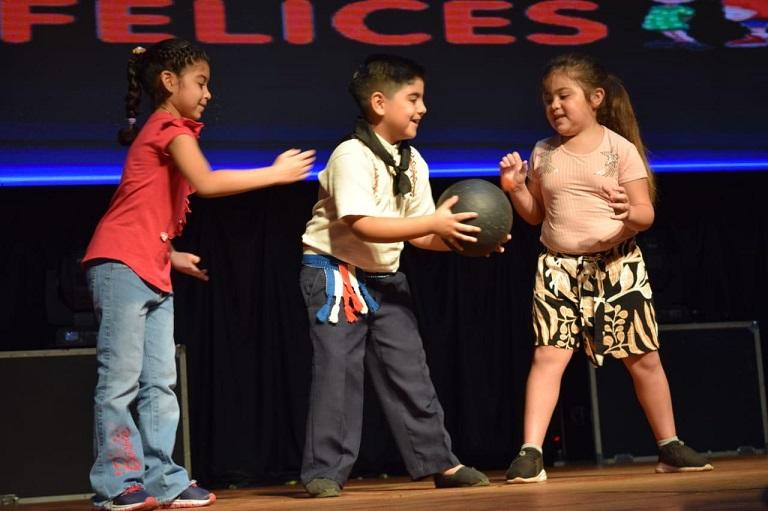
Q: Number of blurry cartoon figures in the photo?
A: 2